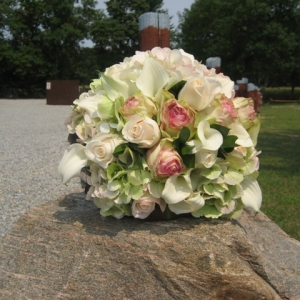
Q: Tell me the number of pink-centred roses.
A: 5